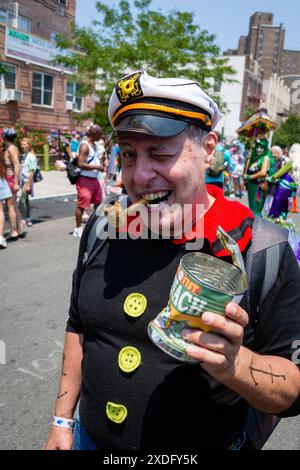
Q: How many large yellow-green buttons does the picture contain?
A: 3